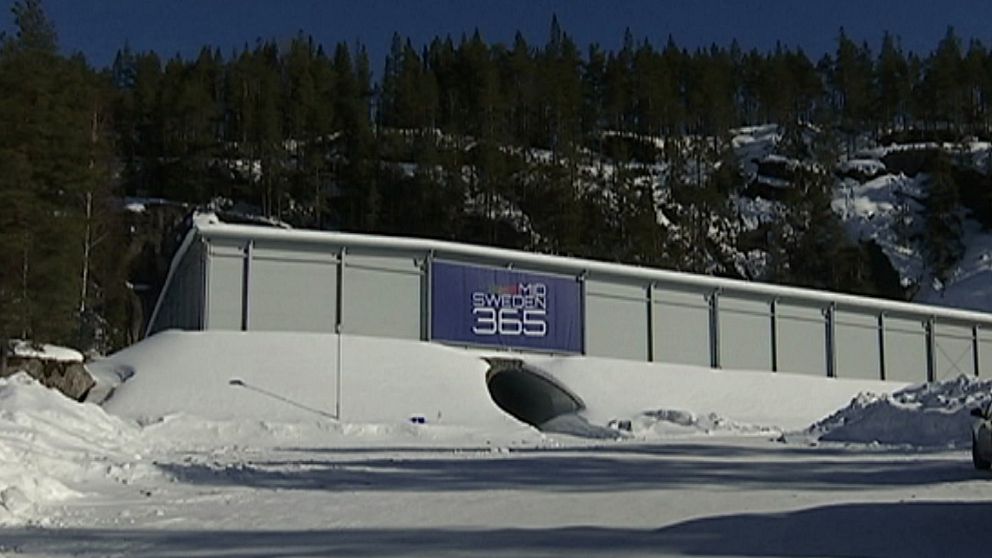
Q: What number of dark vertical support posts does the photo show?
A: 11